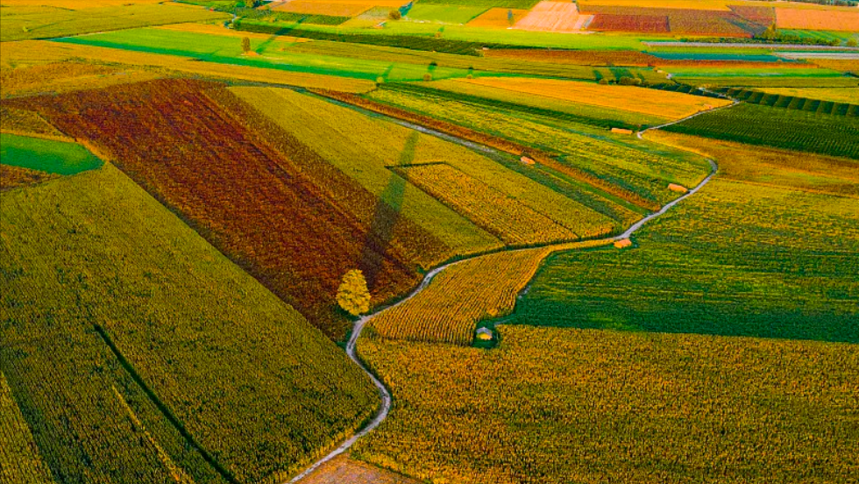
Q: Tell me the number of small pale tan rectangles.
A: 4